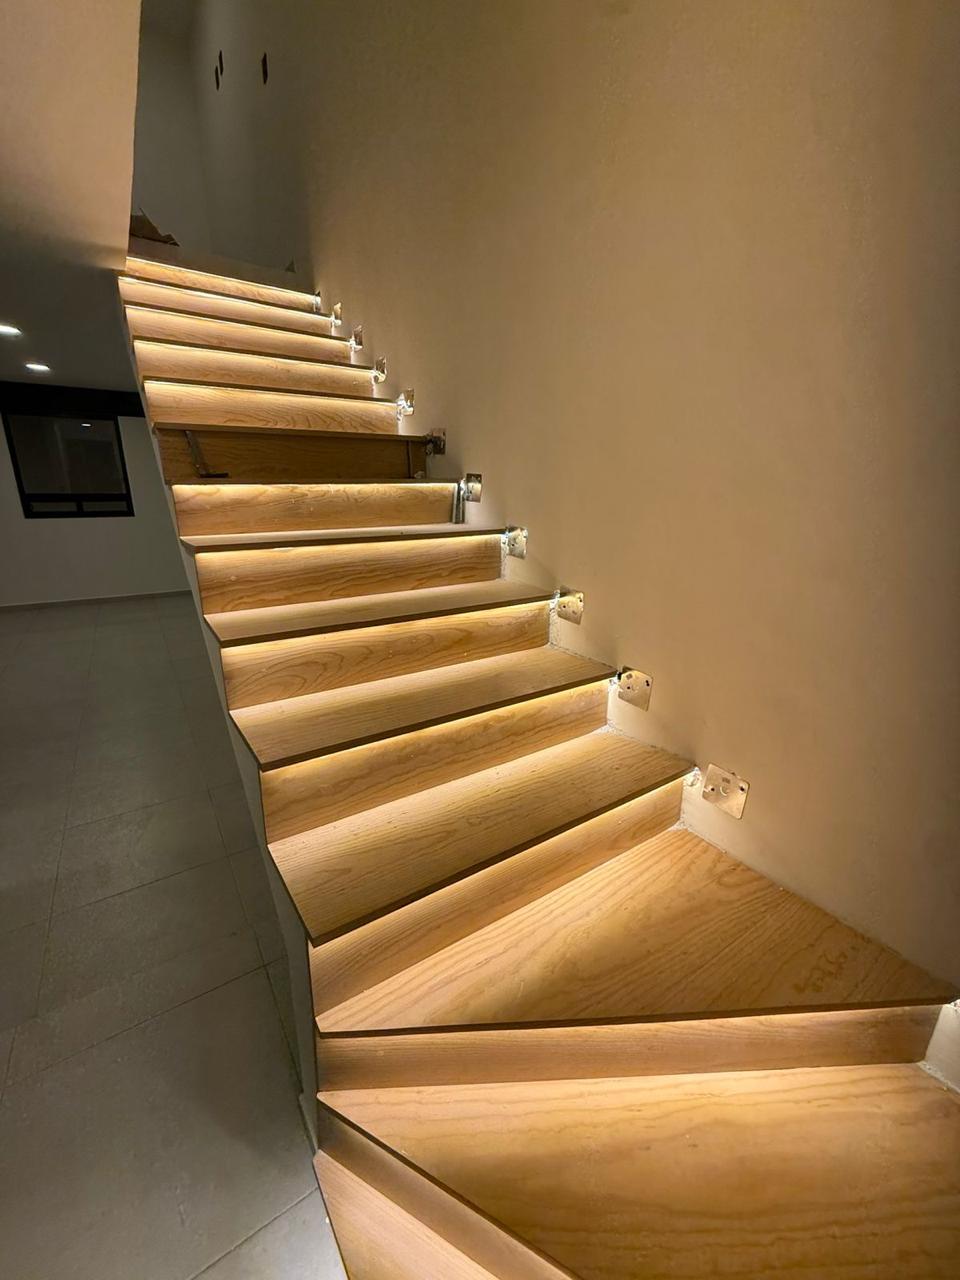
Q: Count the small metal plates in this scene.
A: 11